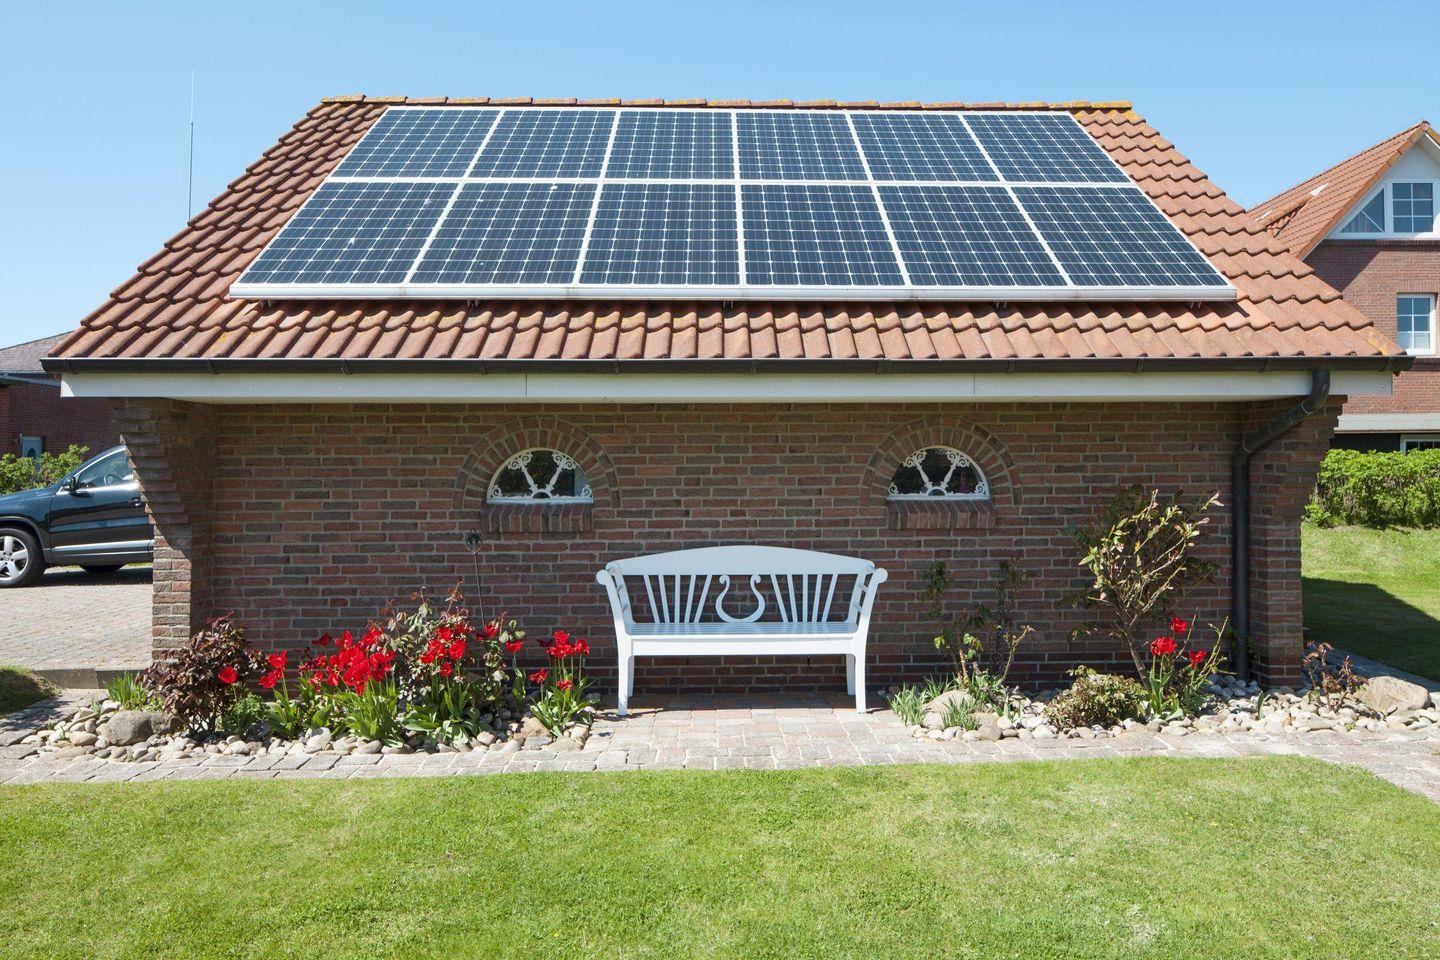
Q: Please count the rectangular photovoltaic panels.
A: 12